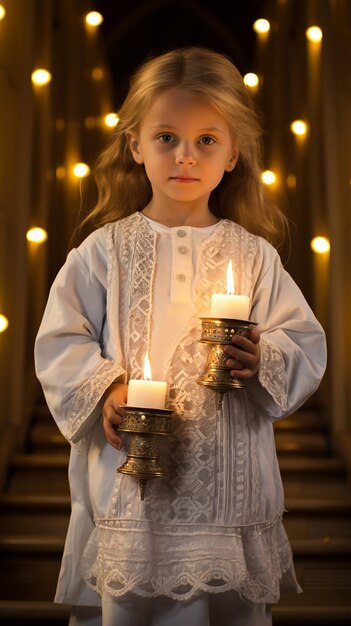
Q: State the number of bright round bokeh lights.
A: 13